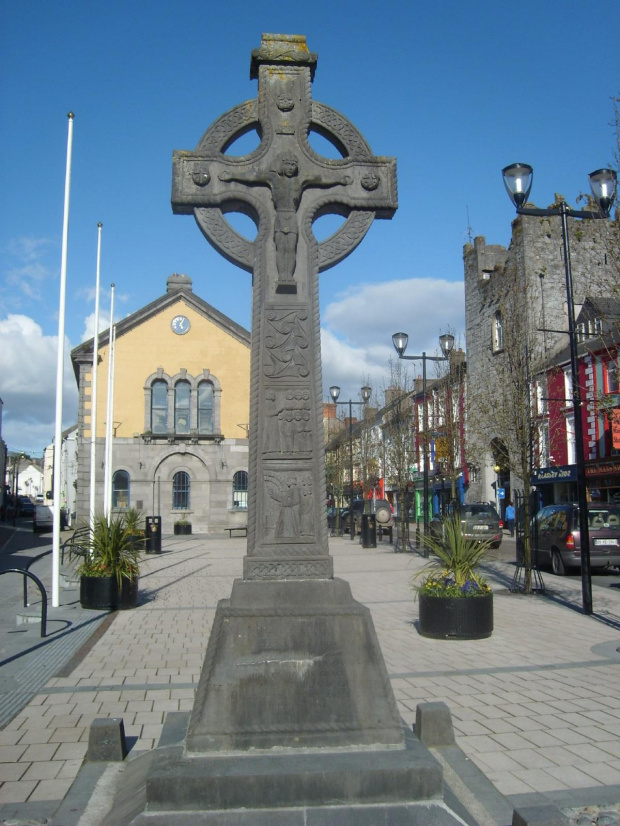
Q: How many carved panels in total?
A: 3